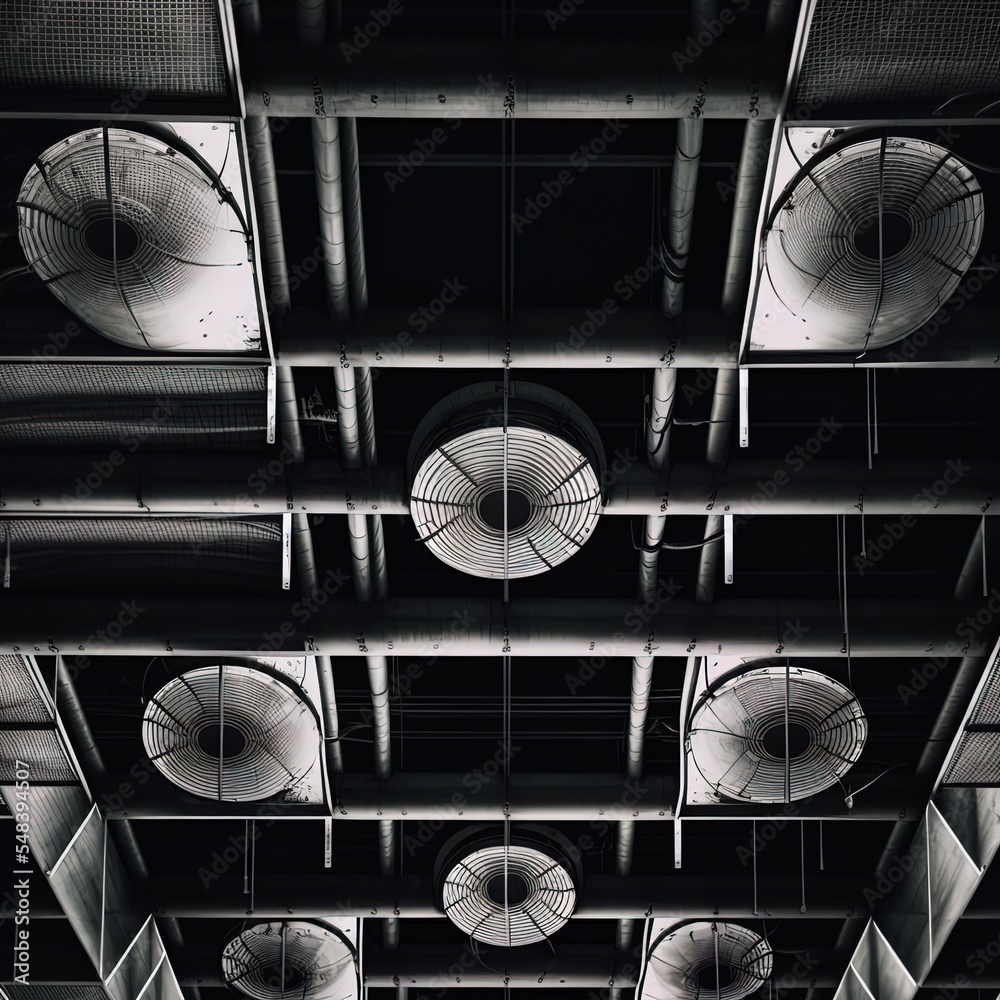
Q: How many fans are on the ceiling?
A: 8